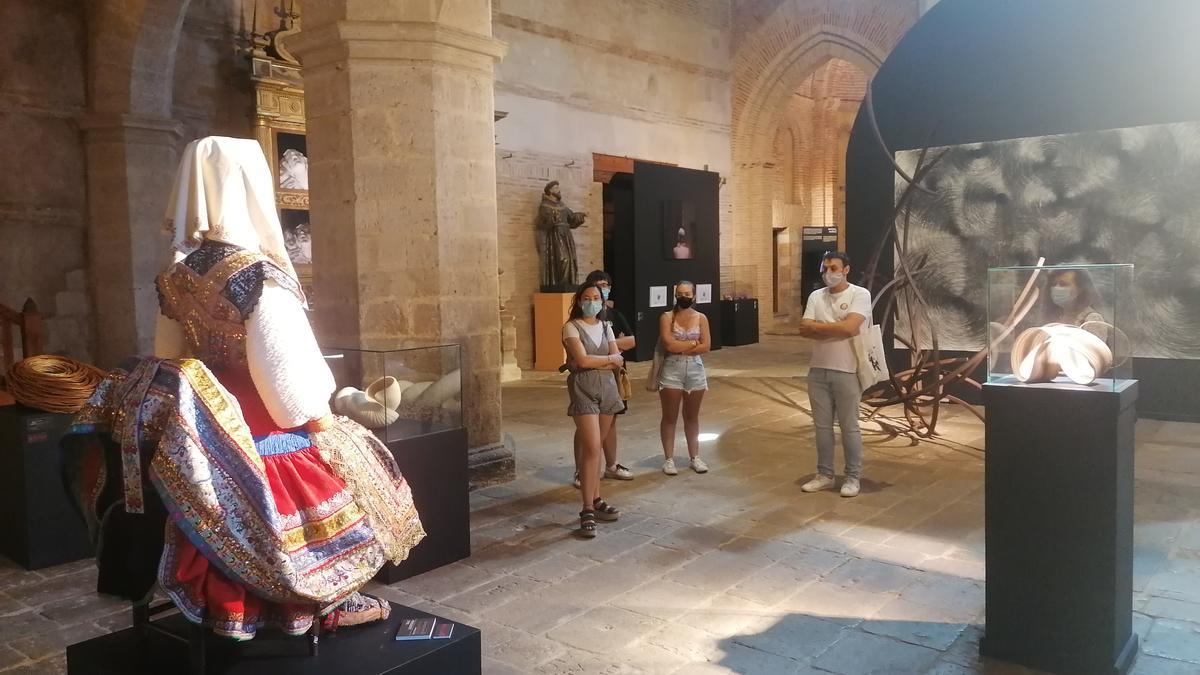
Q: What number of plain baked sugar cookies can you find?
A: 0